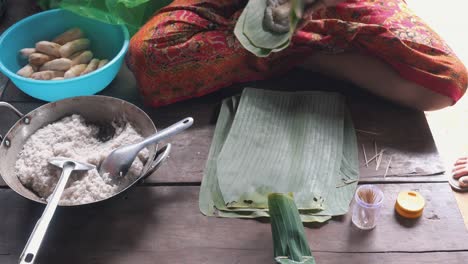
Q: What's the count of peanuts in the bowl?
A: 0